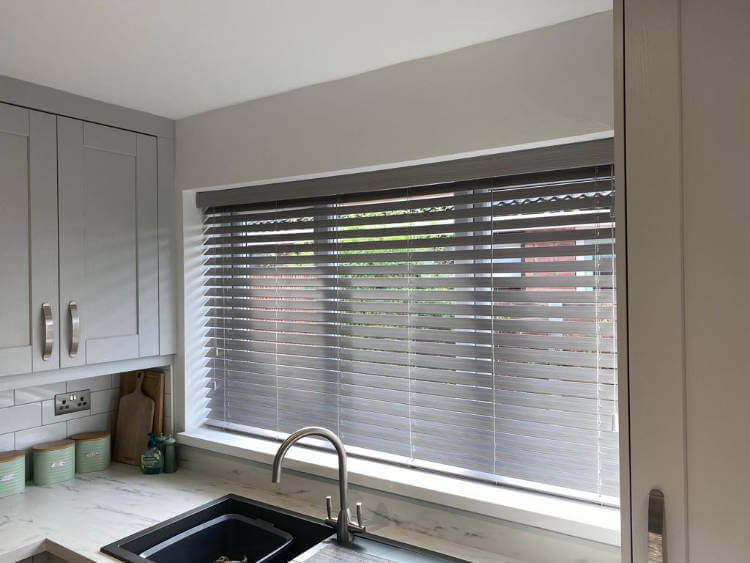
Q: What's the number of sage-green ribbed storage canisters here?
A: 3